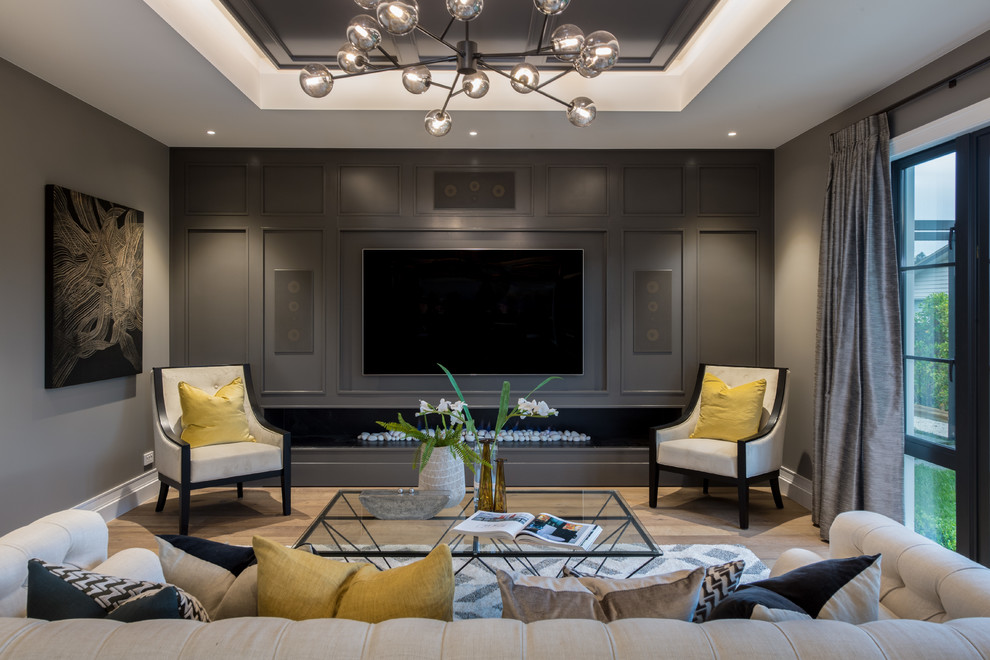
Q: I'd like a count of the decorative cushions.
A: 8